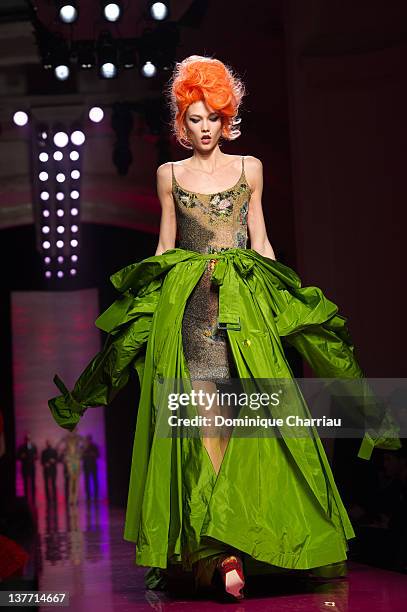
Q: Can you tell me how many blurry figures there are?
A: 4